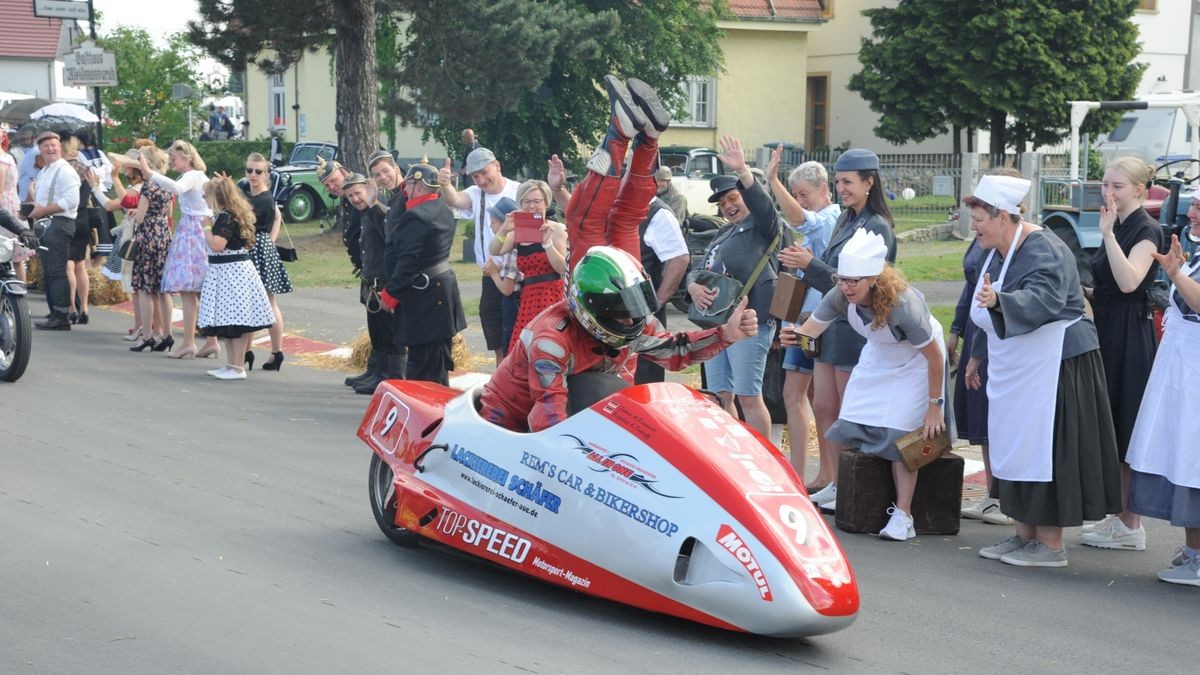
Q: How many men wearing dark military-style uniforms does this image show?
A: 4